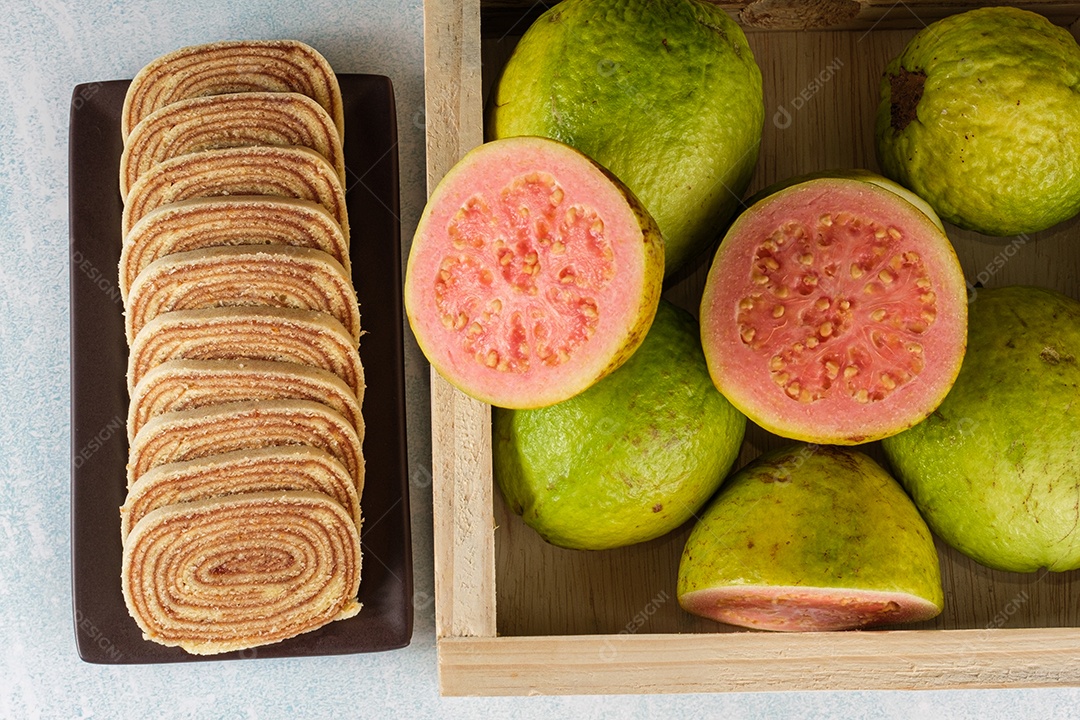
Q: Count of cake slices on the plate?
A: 10